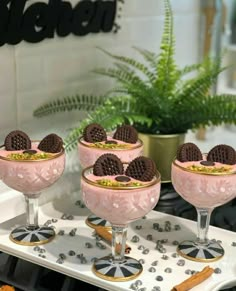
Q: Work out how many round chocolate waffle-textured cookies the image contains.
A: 8